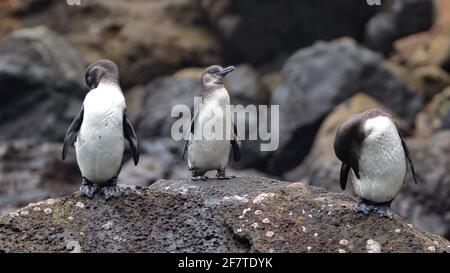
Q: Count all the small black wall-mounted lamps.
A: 0